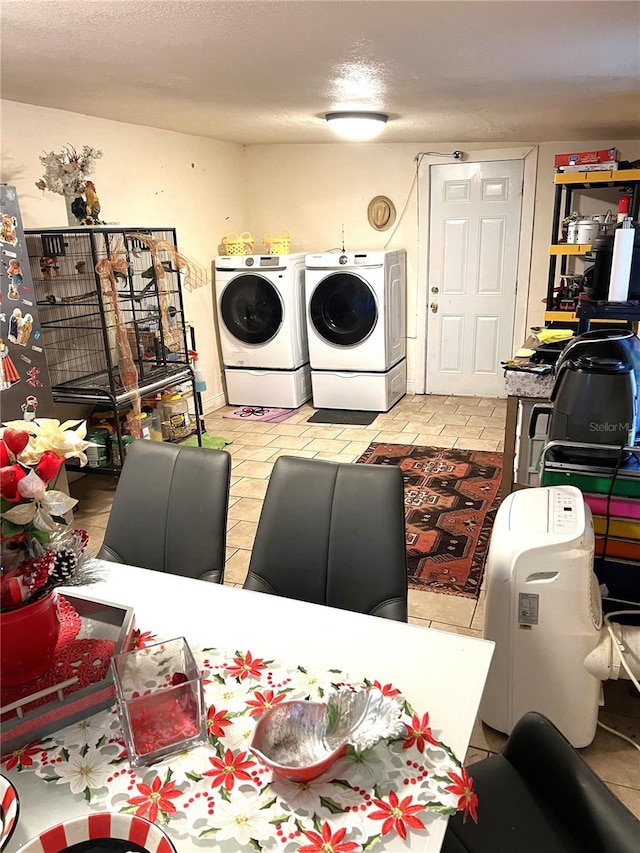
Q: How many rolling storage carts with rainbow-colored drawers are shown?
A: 1